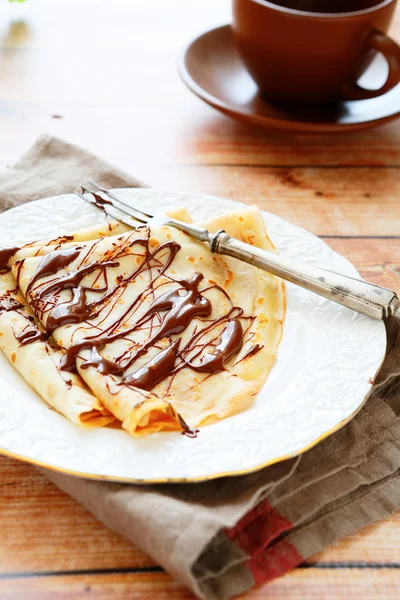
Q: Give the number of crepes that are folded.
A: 2